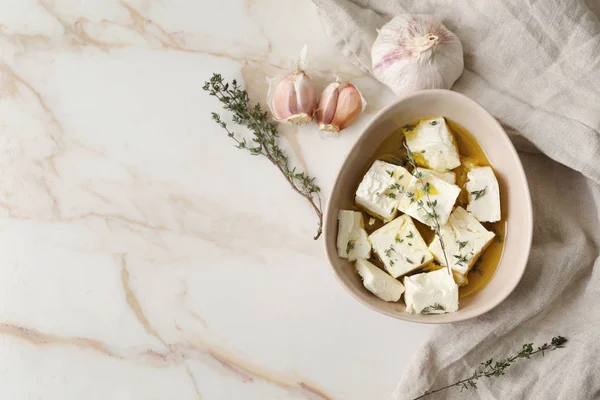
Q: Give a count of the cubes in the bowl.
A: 10